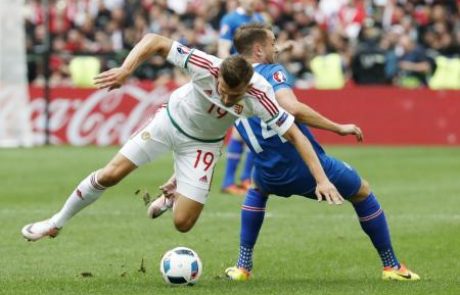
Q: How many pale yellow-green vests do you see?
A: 3